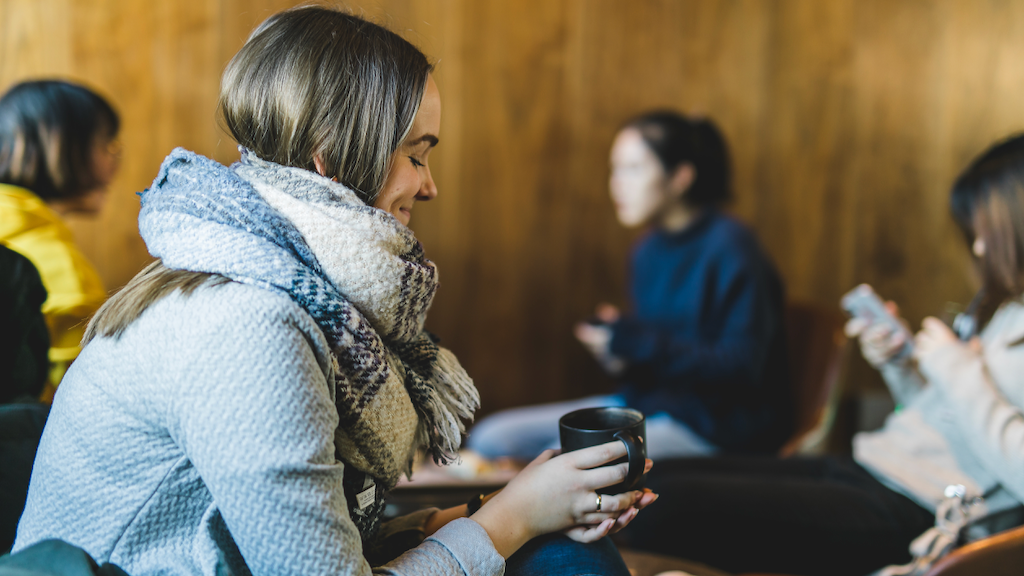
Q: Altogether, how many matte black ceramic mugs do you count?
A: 1